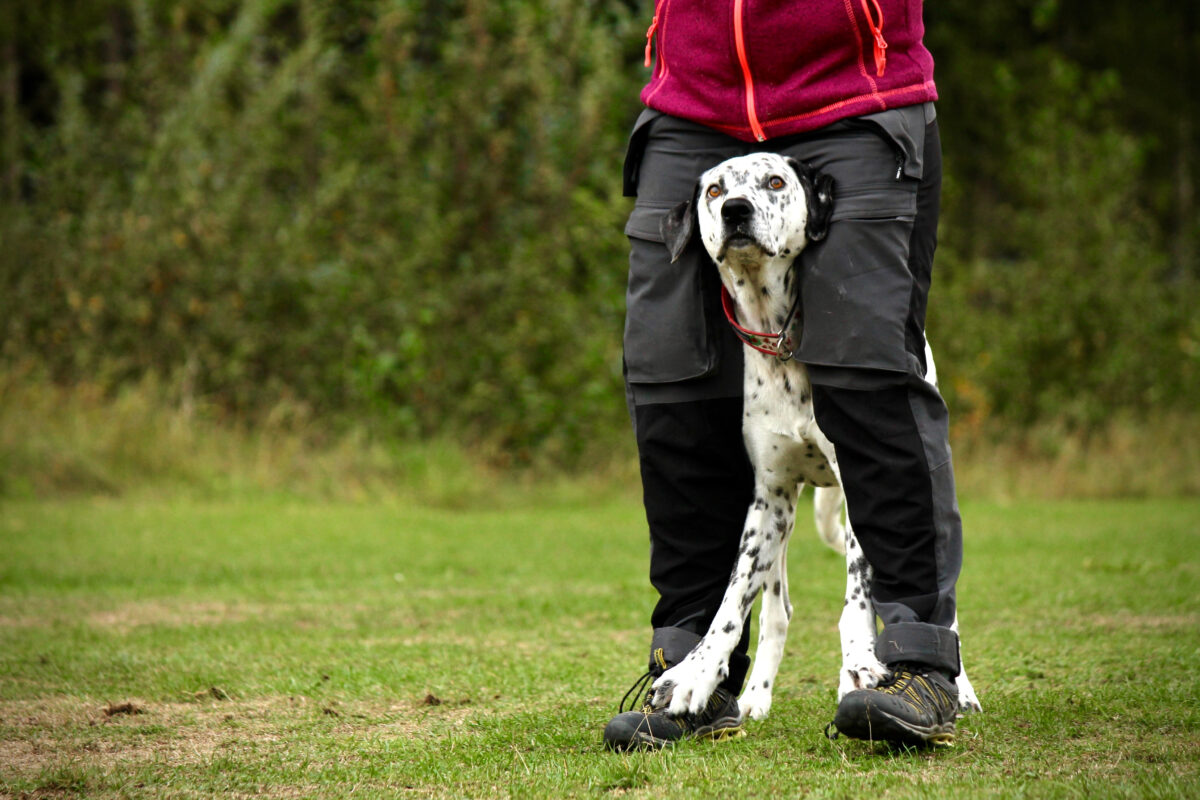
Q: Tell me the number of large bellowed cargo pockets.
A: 2